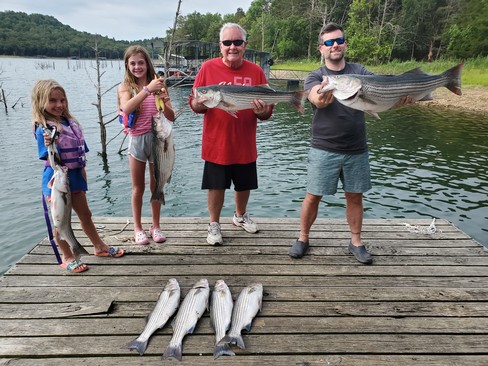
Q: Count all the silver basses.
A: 8